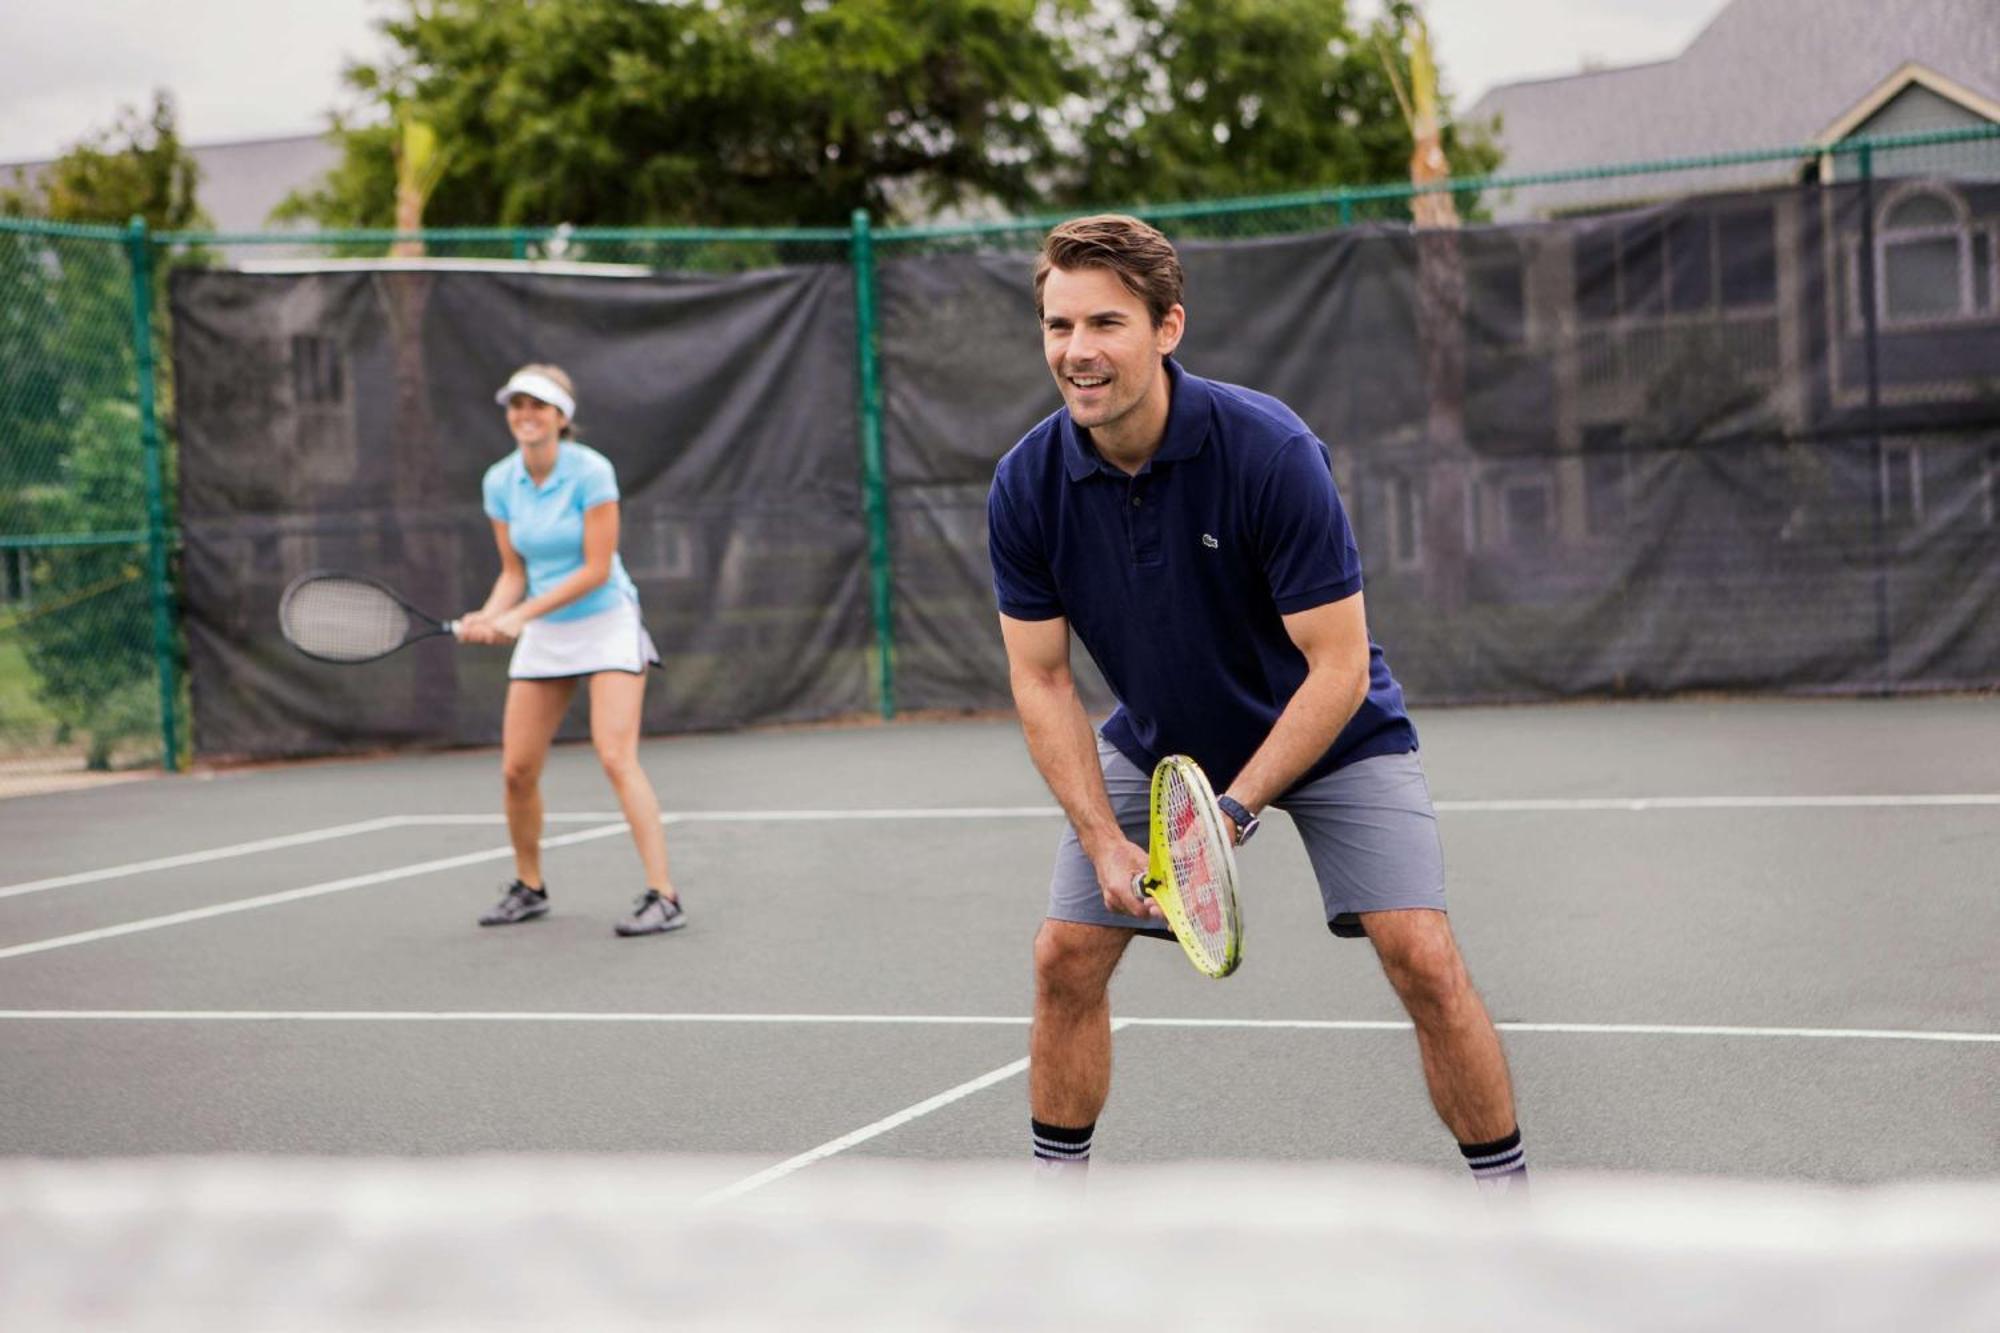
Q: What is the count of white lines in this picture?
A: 5